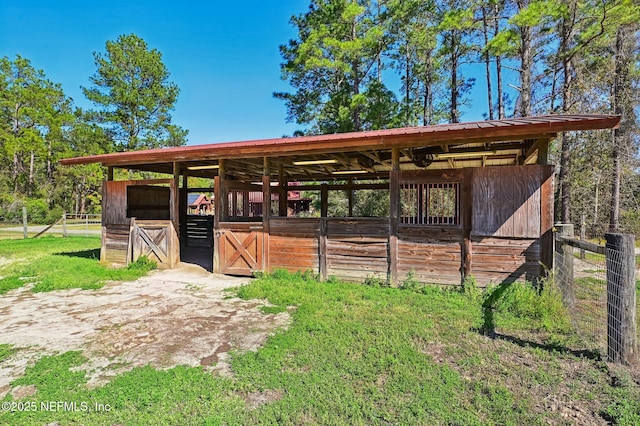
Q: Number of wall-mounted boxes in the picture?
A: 0